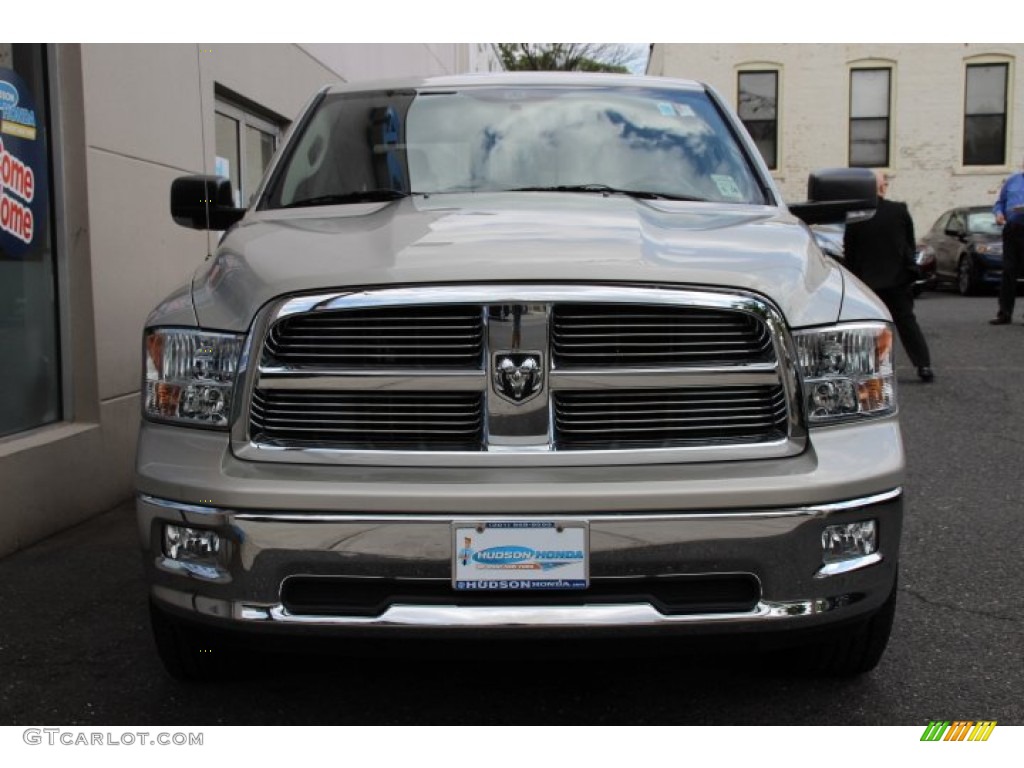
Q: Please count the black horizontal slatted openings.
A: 4